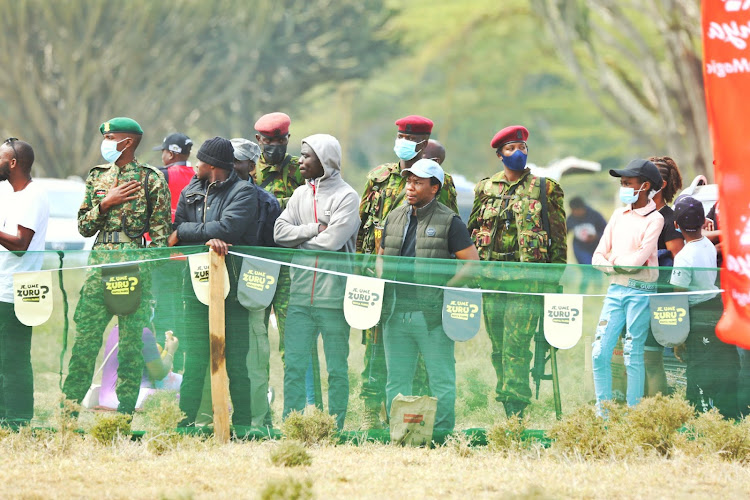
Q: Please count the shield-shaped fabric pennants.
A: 8